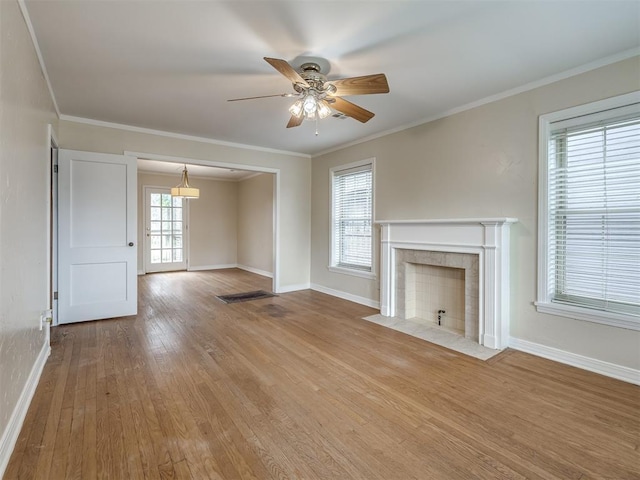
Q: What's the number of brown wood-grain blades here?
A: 5